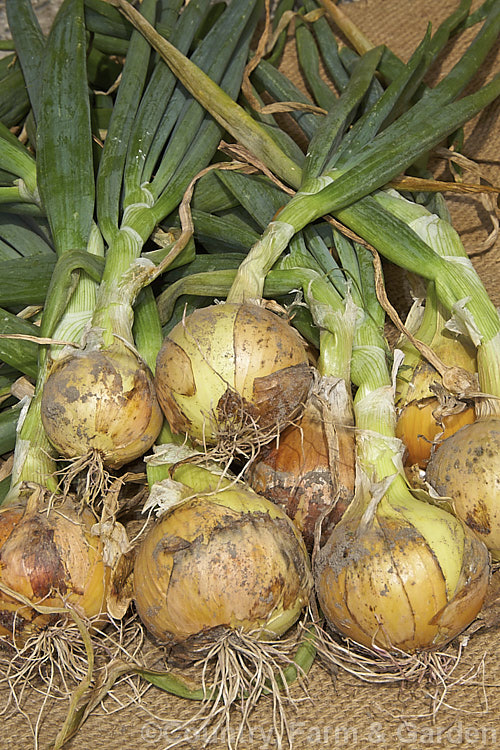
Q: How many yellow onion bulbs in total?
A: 8